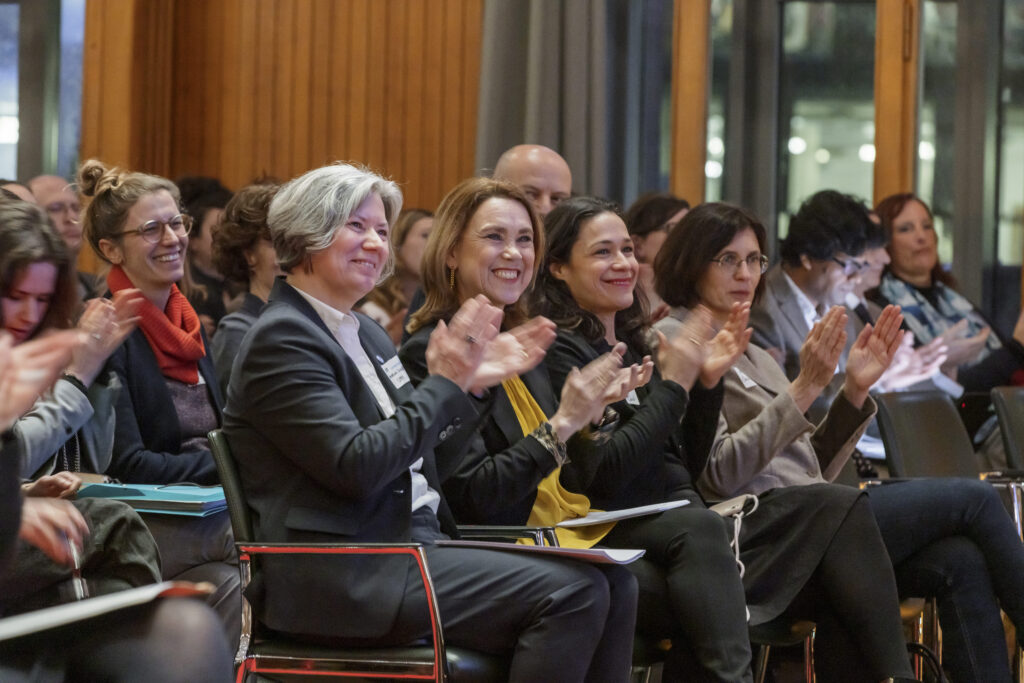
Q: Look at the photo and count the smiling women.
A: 4